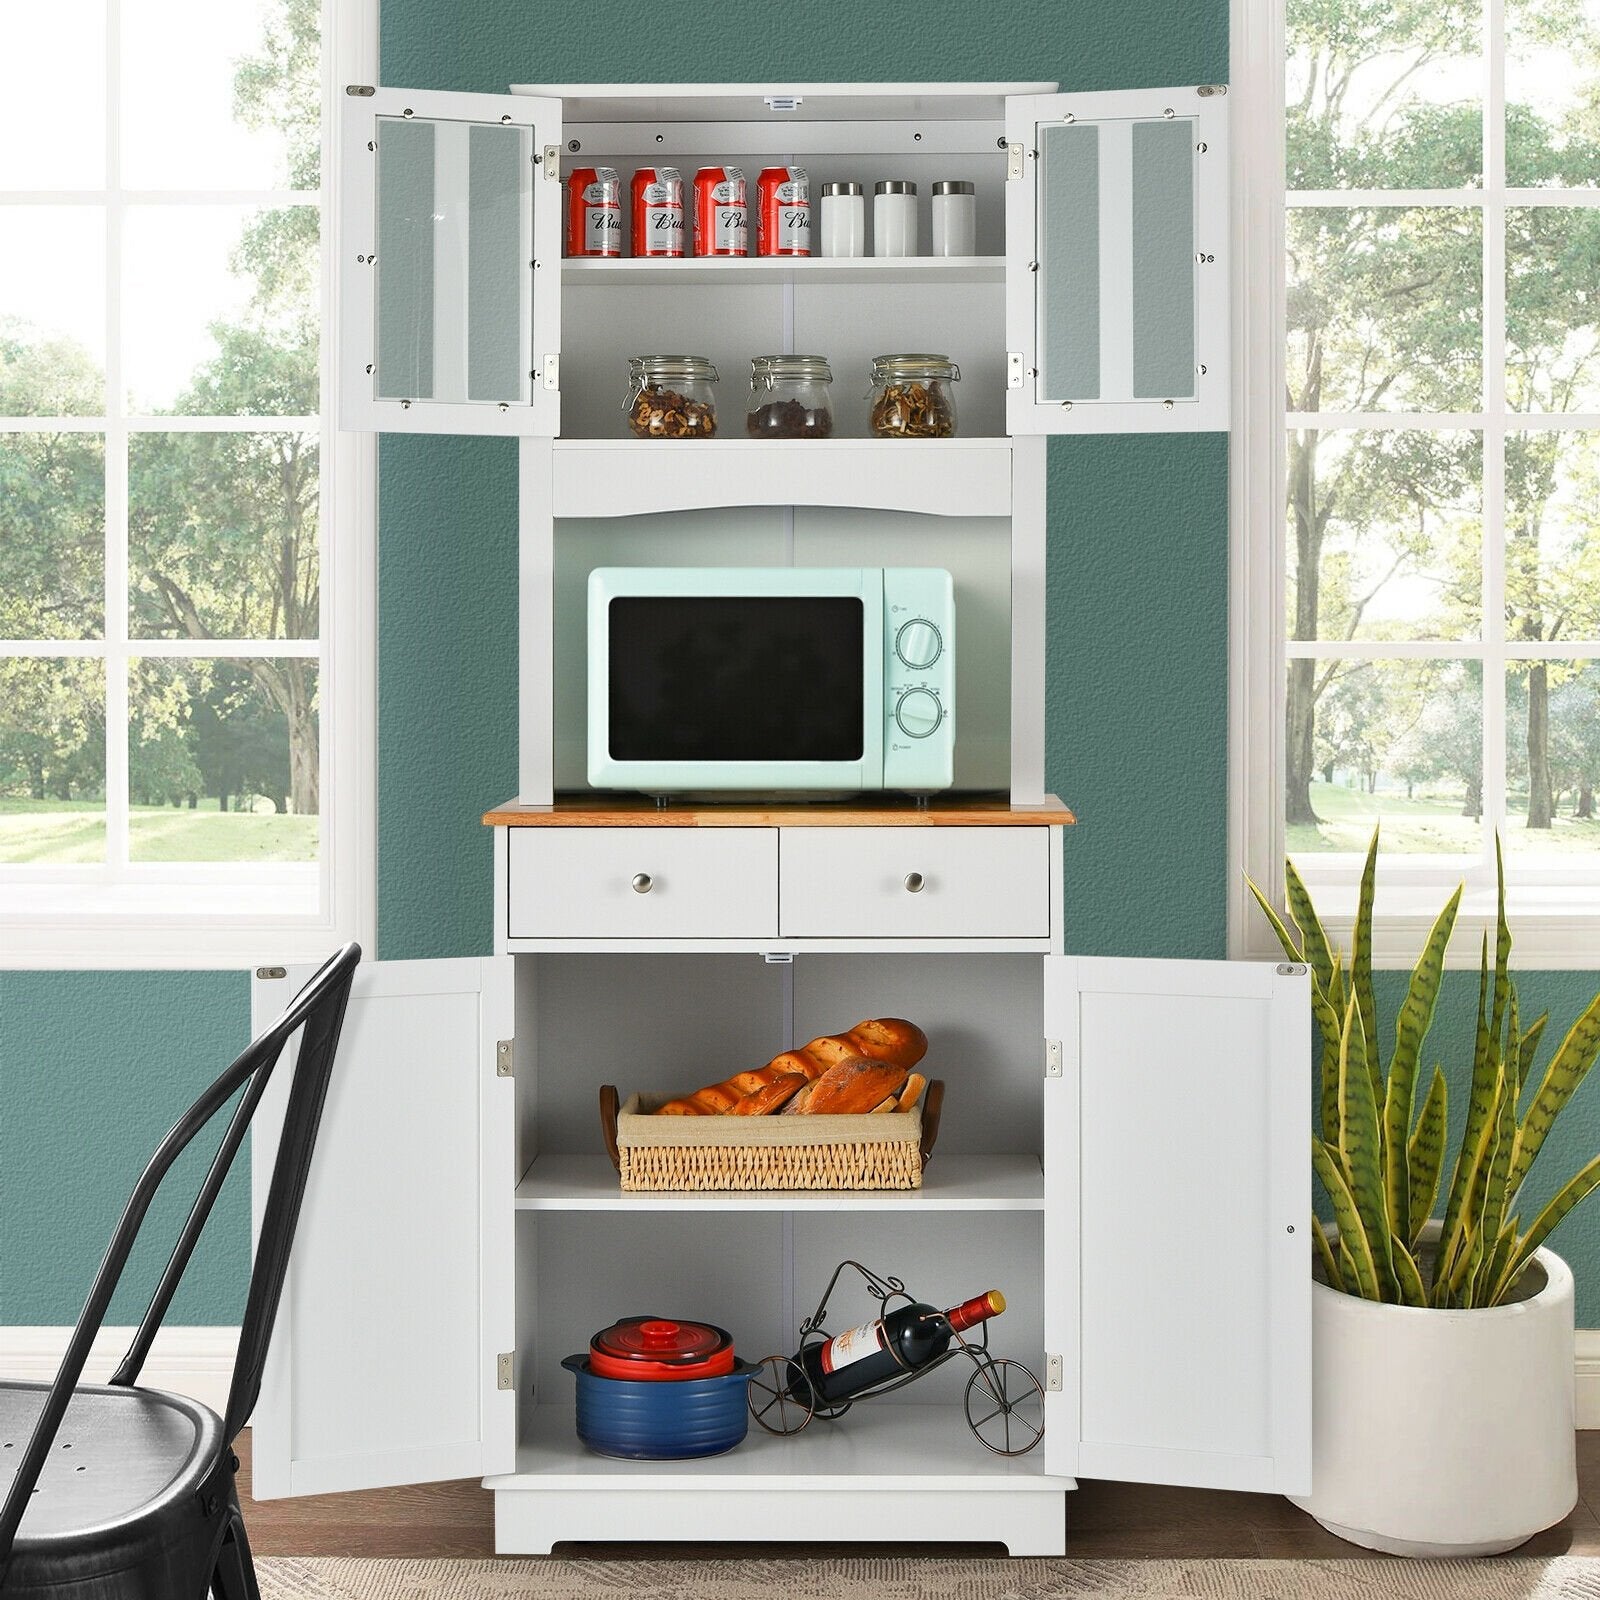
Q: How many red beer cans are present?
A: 4